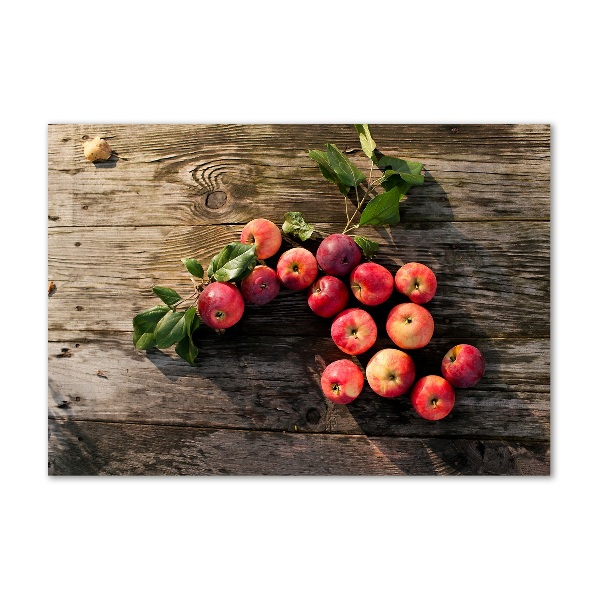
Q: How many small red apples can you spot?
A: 14